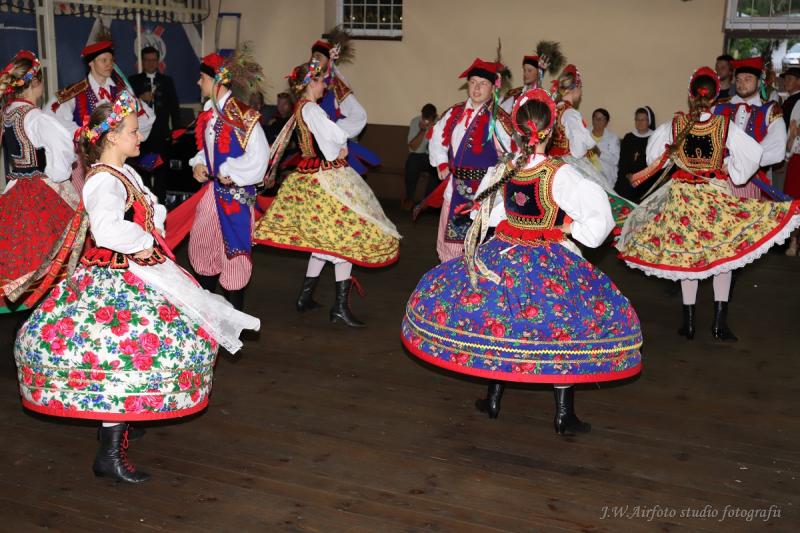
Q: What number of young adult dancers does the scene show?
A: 12